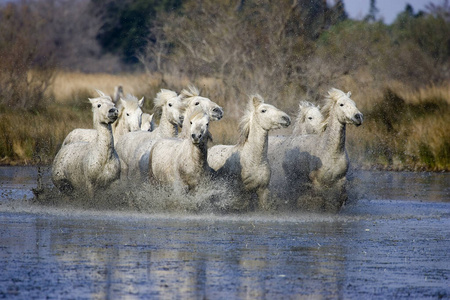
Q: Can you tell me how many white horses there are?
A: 9